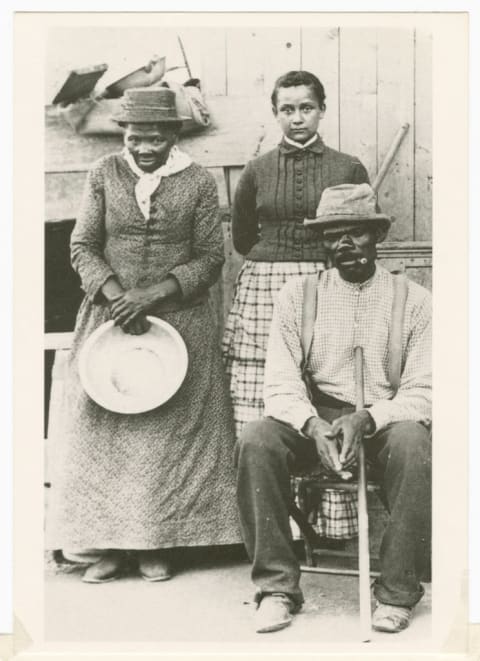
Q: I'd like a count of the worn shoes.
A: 4